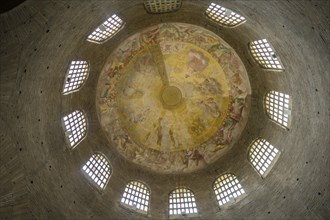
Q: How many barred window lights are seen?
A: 12